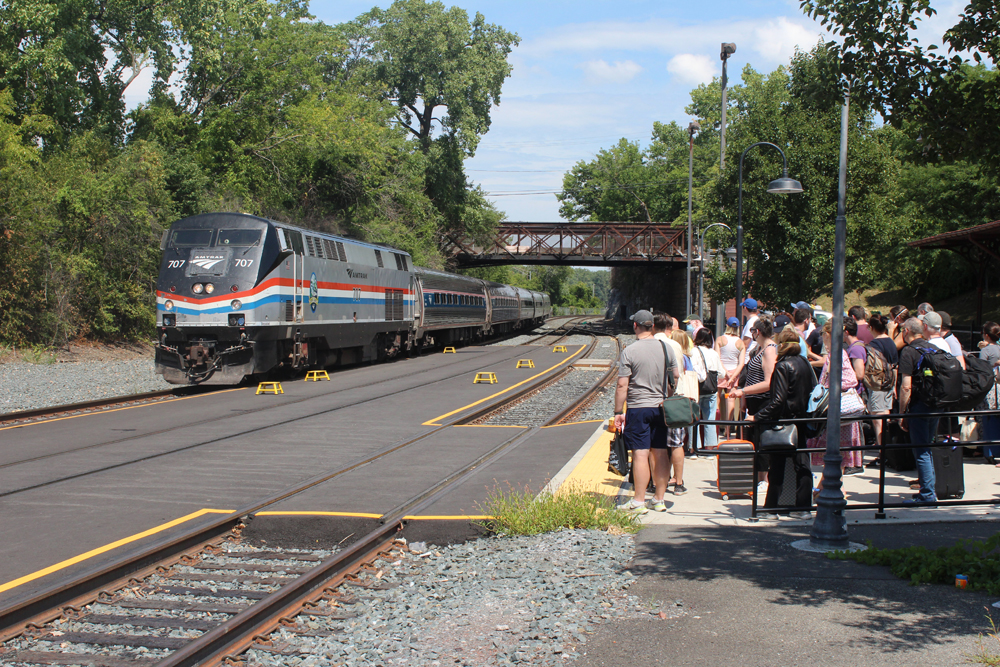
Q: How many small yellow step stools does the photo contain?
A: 6